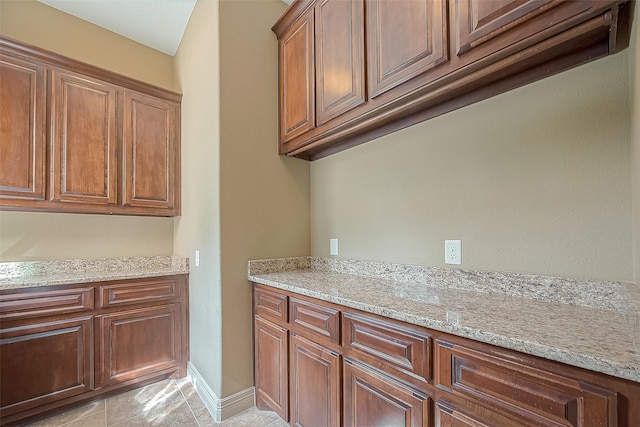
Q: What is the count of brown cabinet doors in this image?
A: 13